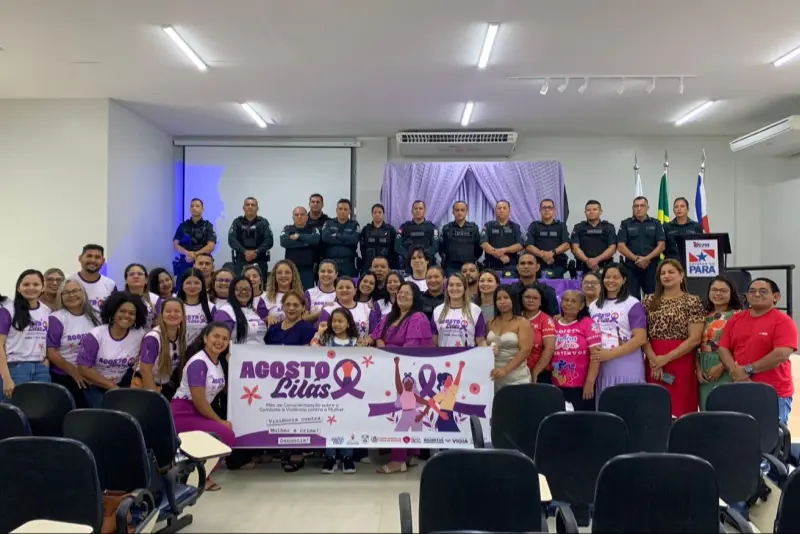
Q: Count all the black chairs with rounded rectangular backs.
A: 13